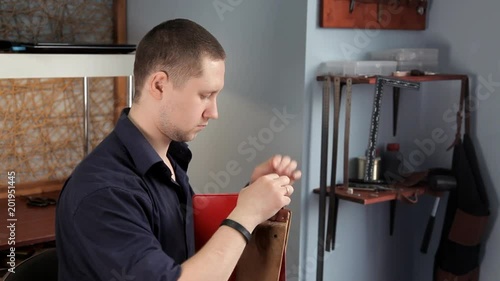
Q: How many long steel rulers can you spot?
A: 3